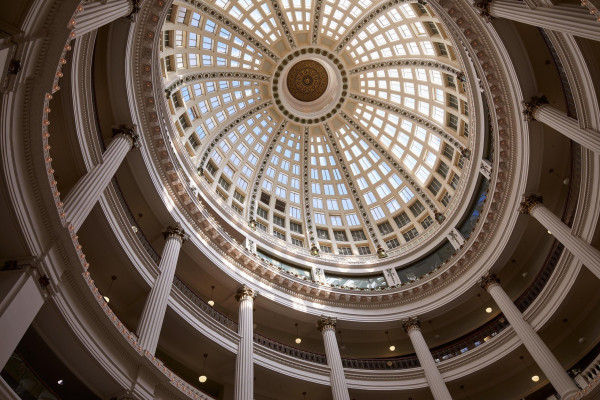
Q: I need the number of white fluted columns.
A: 10